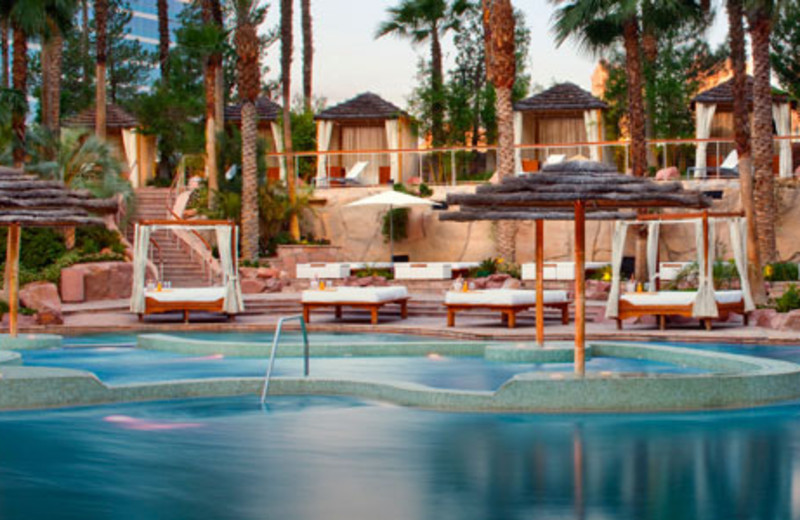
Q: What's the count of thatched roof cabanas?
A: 5